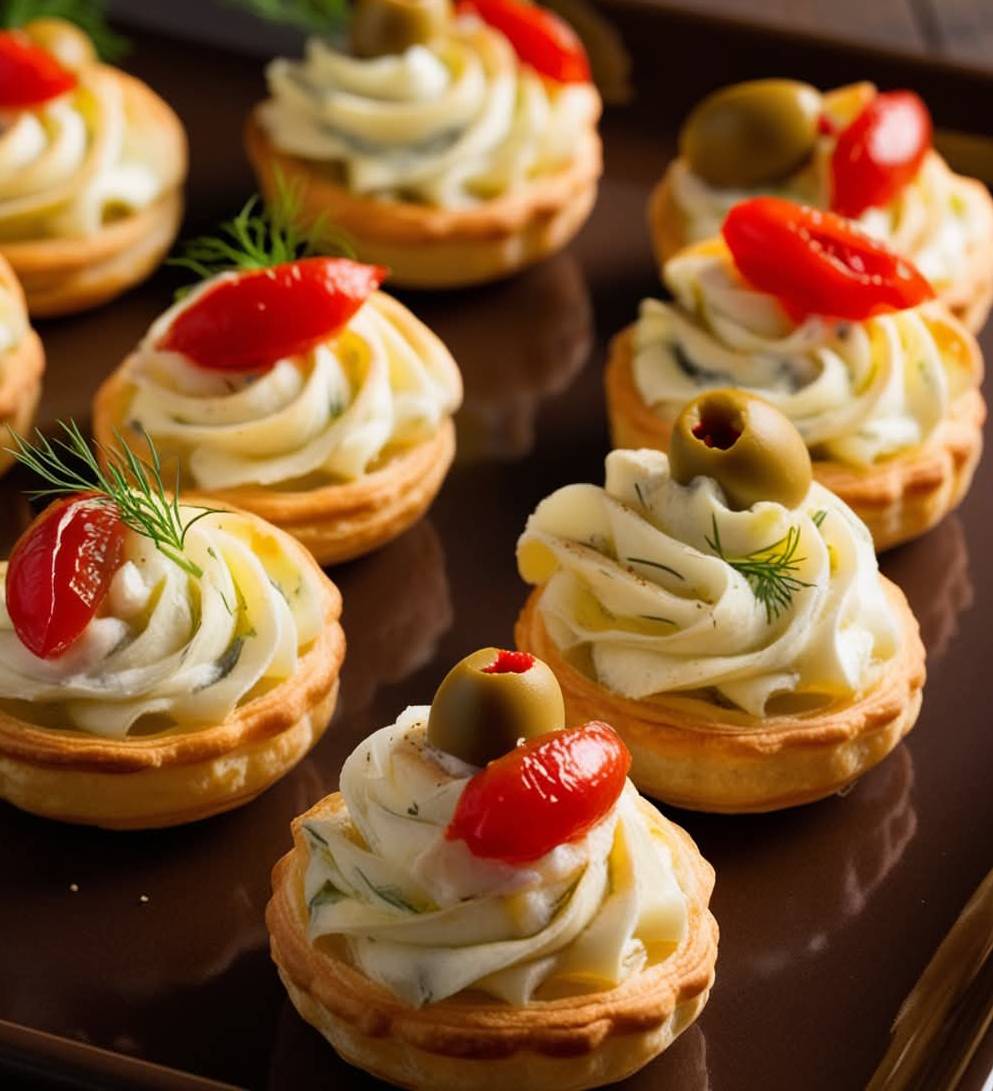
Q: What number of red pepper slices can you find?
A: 7